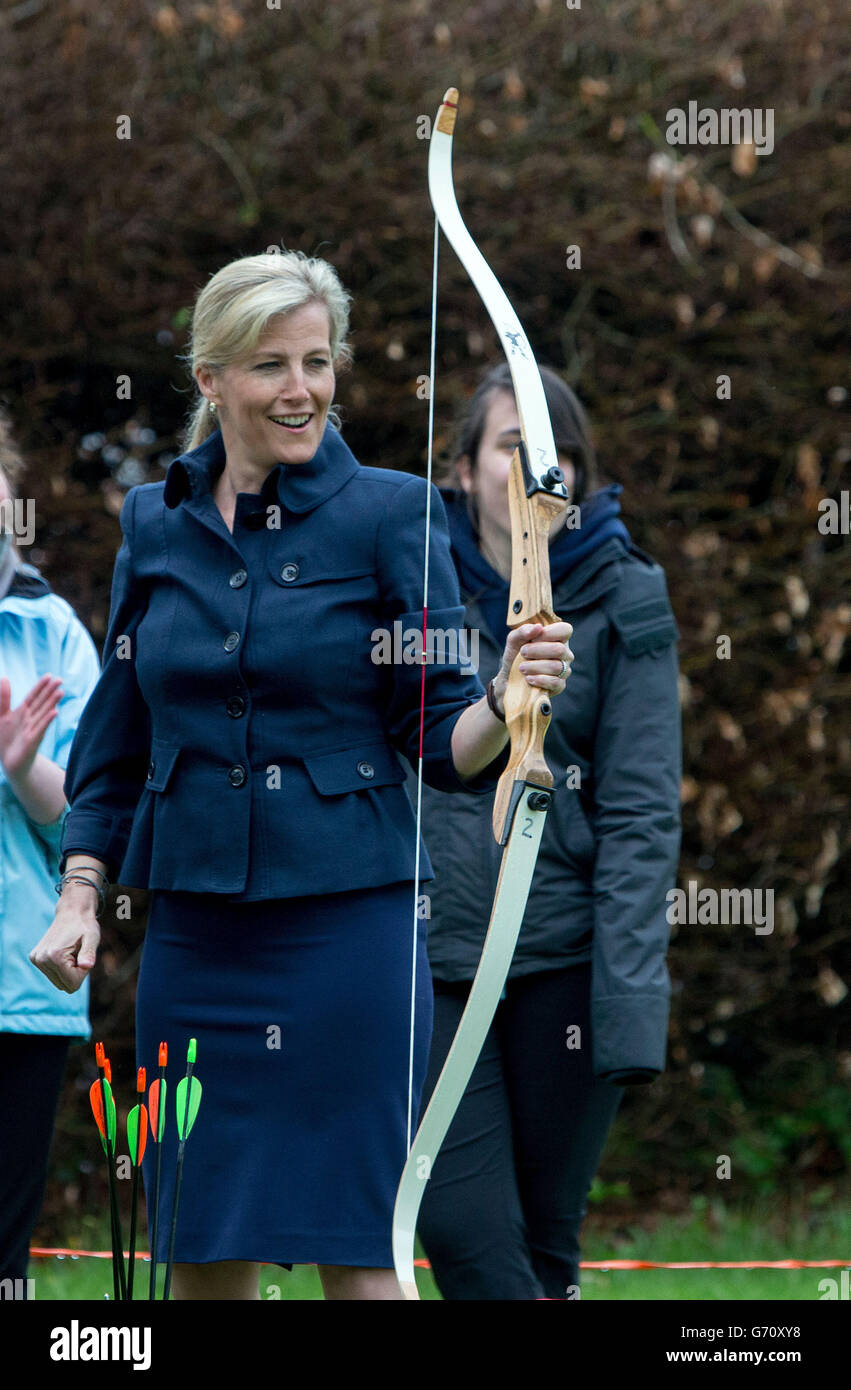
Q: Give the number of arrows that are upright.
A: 5